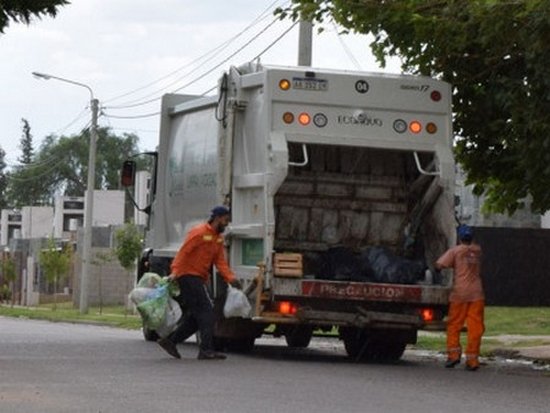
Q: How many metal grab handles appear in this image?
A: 2